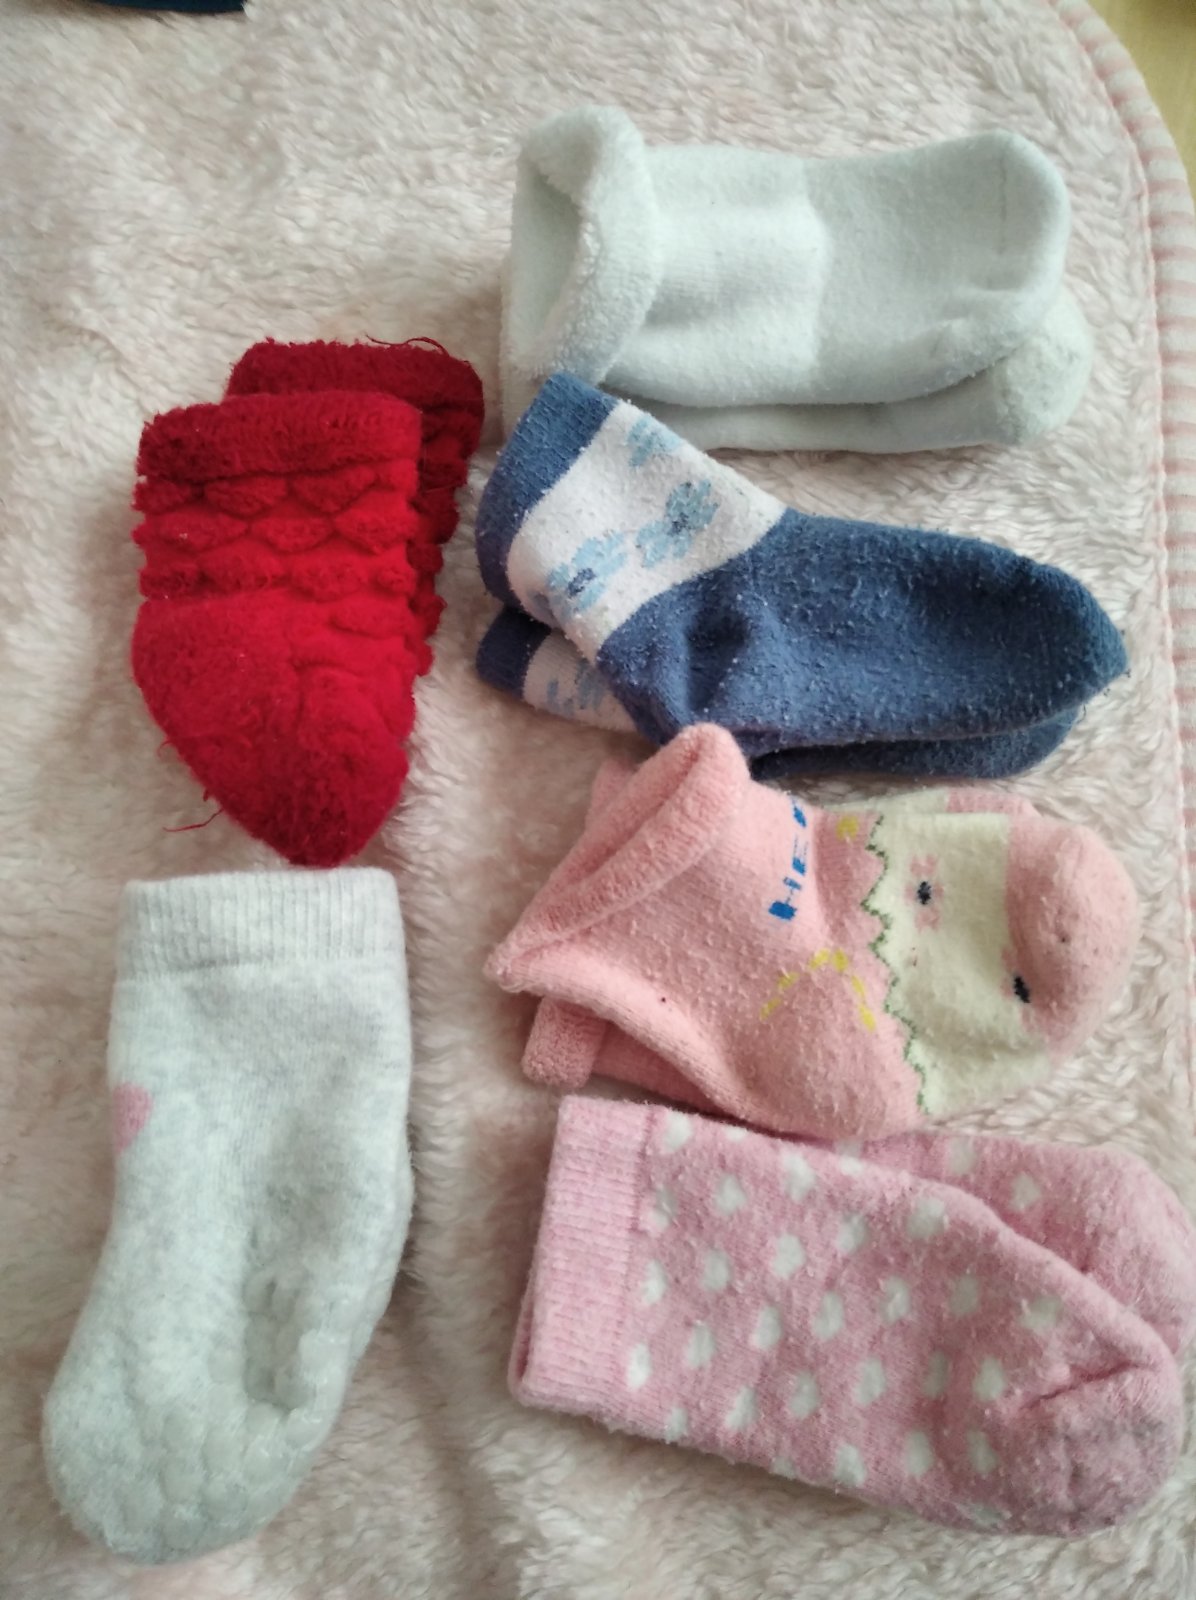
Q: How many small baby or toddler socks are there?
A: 11